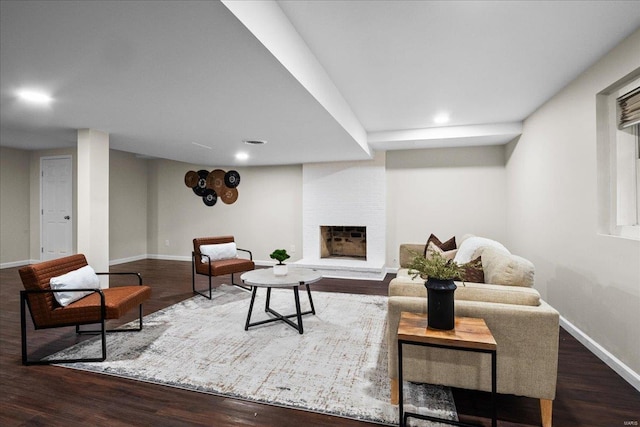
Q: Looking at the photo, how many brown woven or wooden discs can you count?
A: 3